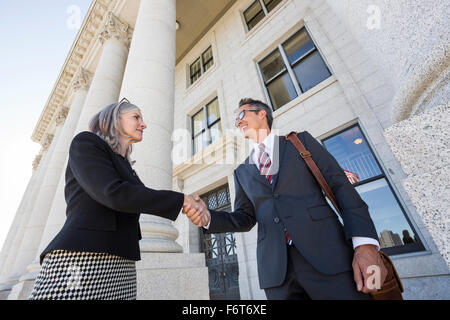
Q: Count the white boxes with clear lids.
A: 0